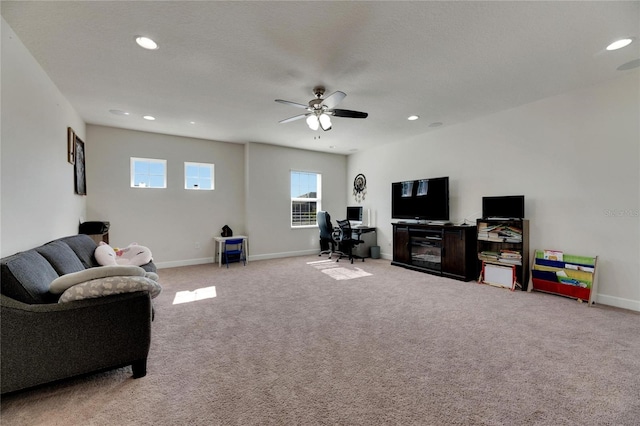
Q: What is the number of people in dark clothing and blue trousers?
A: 0